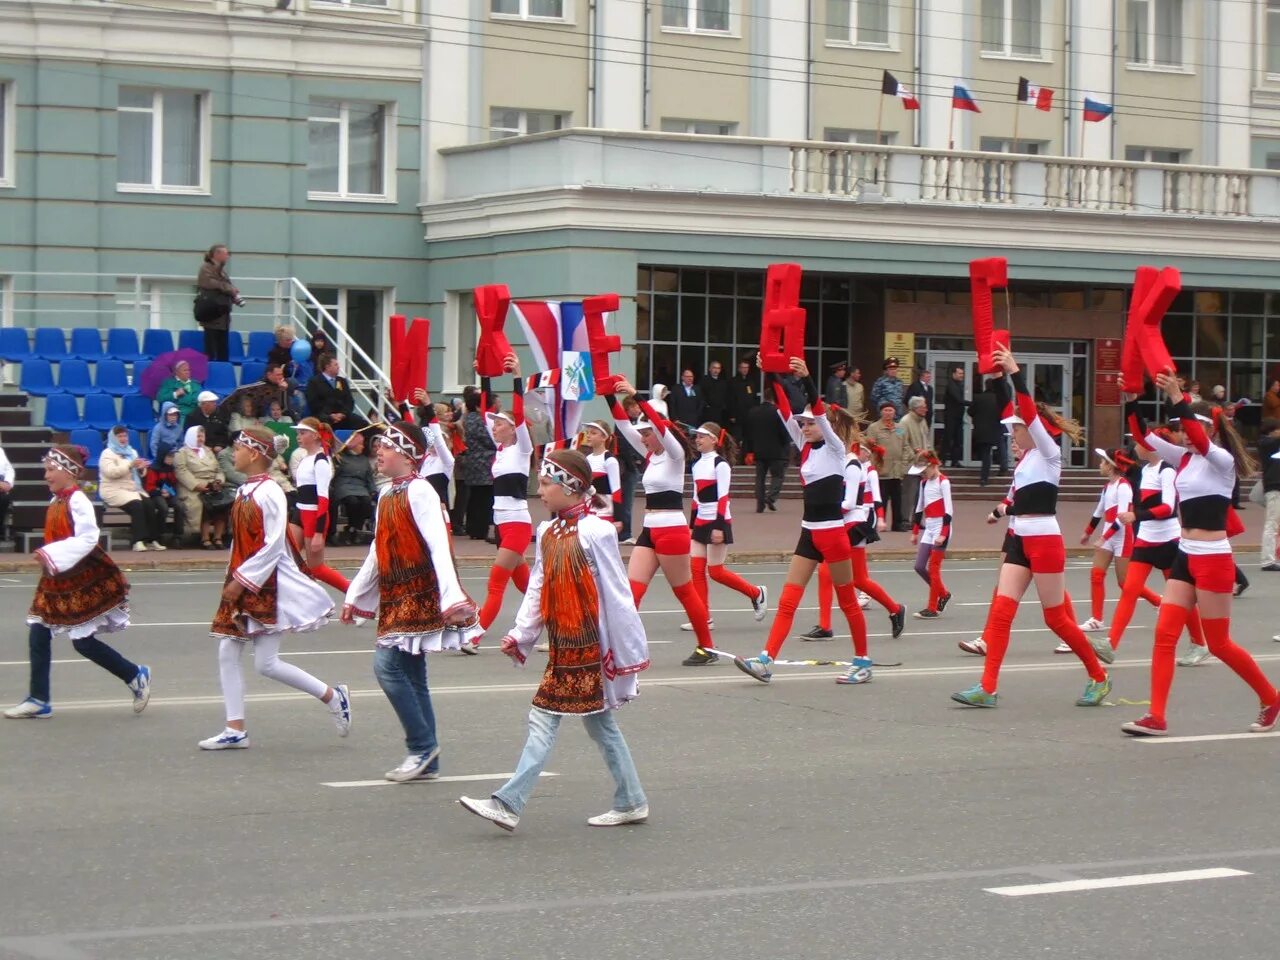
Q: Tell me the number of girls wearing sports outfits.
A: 15